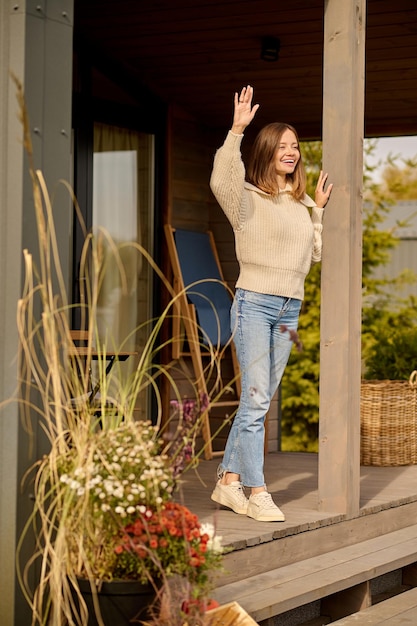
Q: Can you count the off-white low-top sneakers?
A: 2